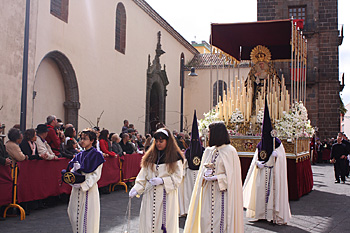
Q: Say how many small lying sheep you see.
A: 0